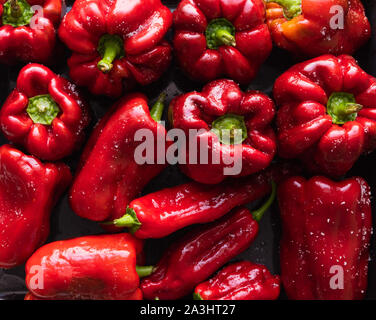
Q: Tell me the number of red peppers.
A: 14